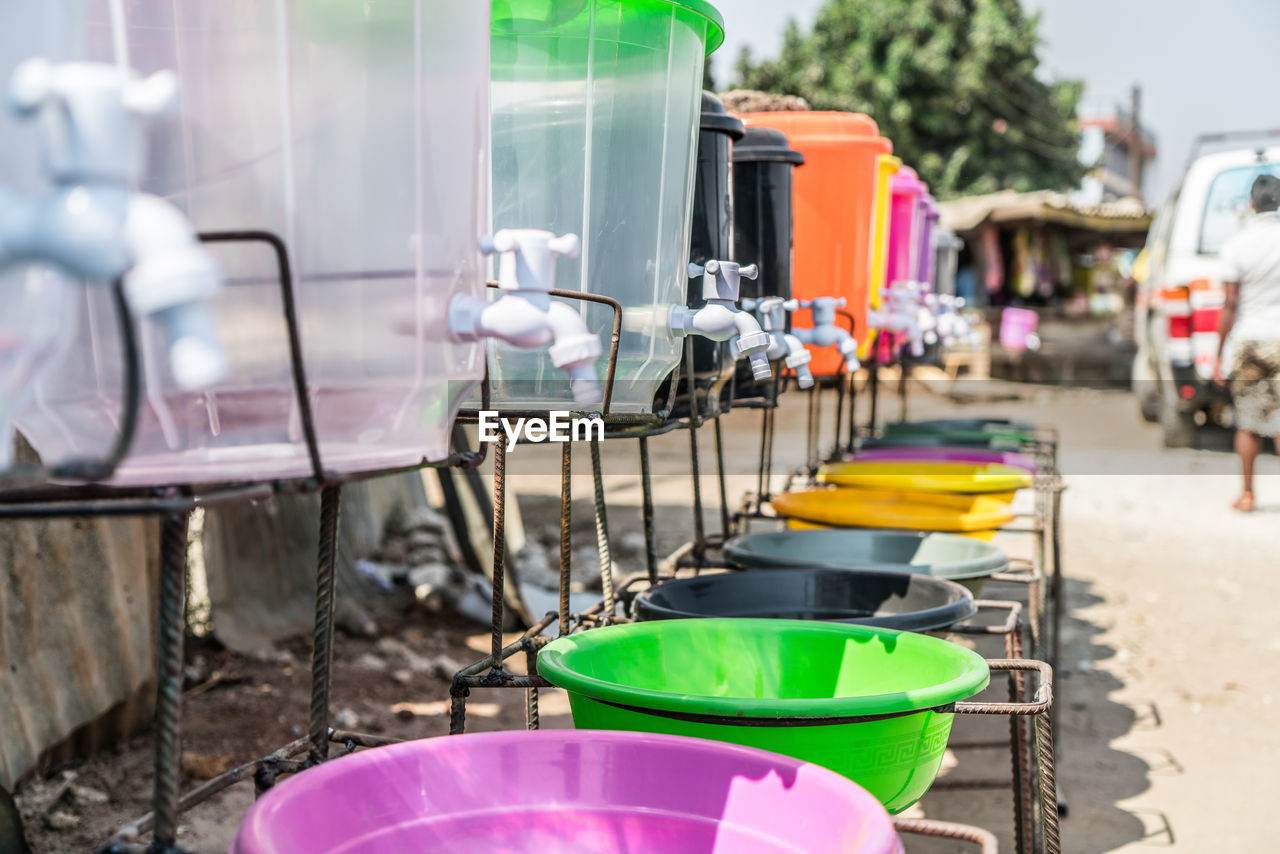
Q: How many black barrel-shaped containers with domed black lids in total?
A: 2